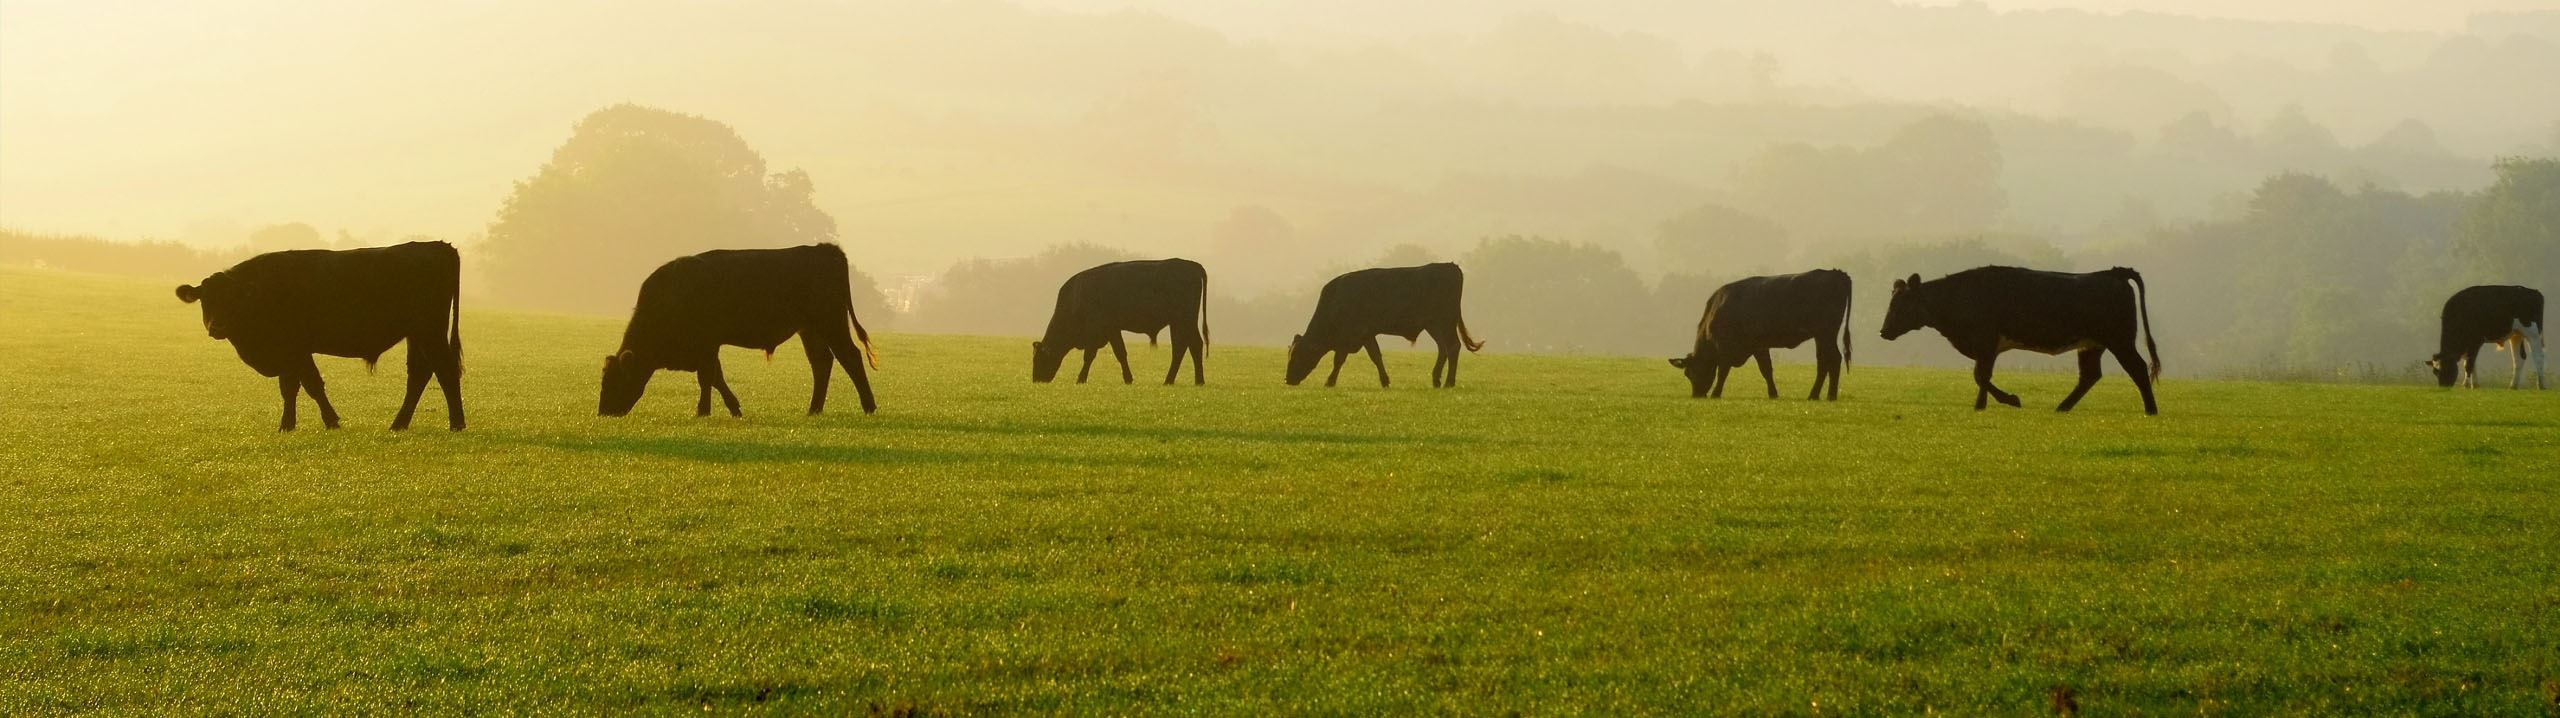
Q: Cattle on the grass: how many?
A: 7